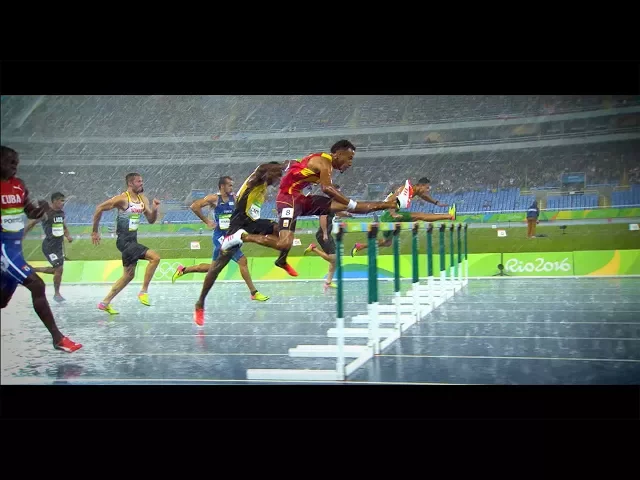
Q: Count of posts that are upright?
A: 9